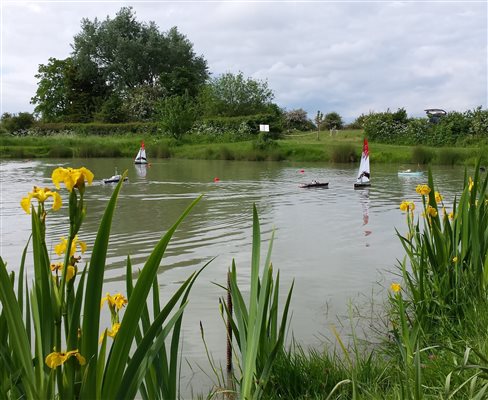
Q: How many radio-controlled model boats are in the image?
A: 5